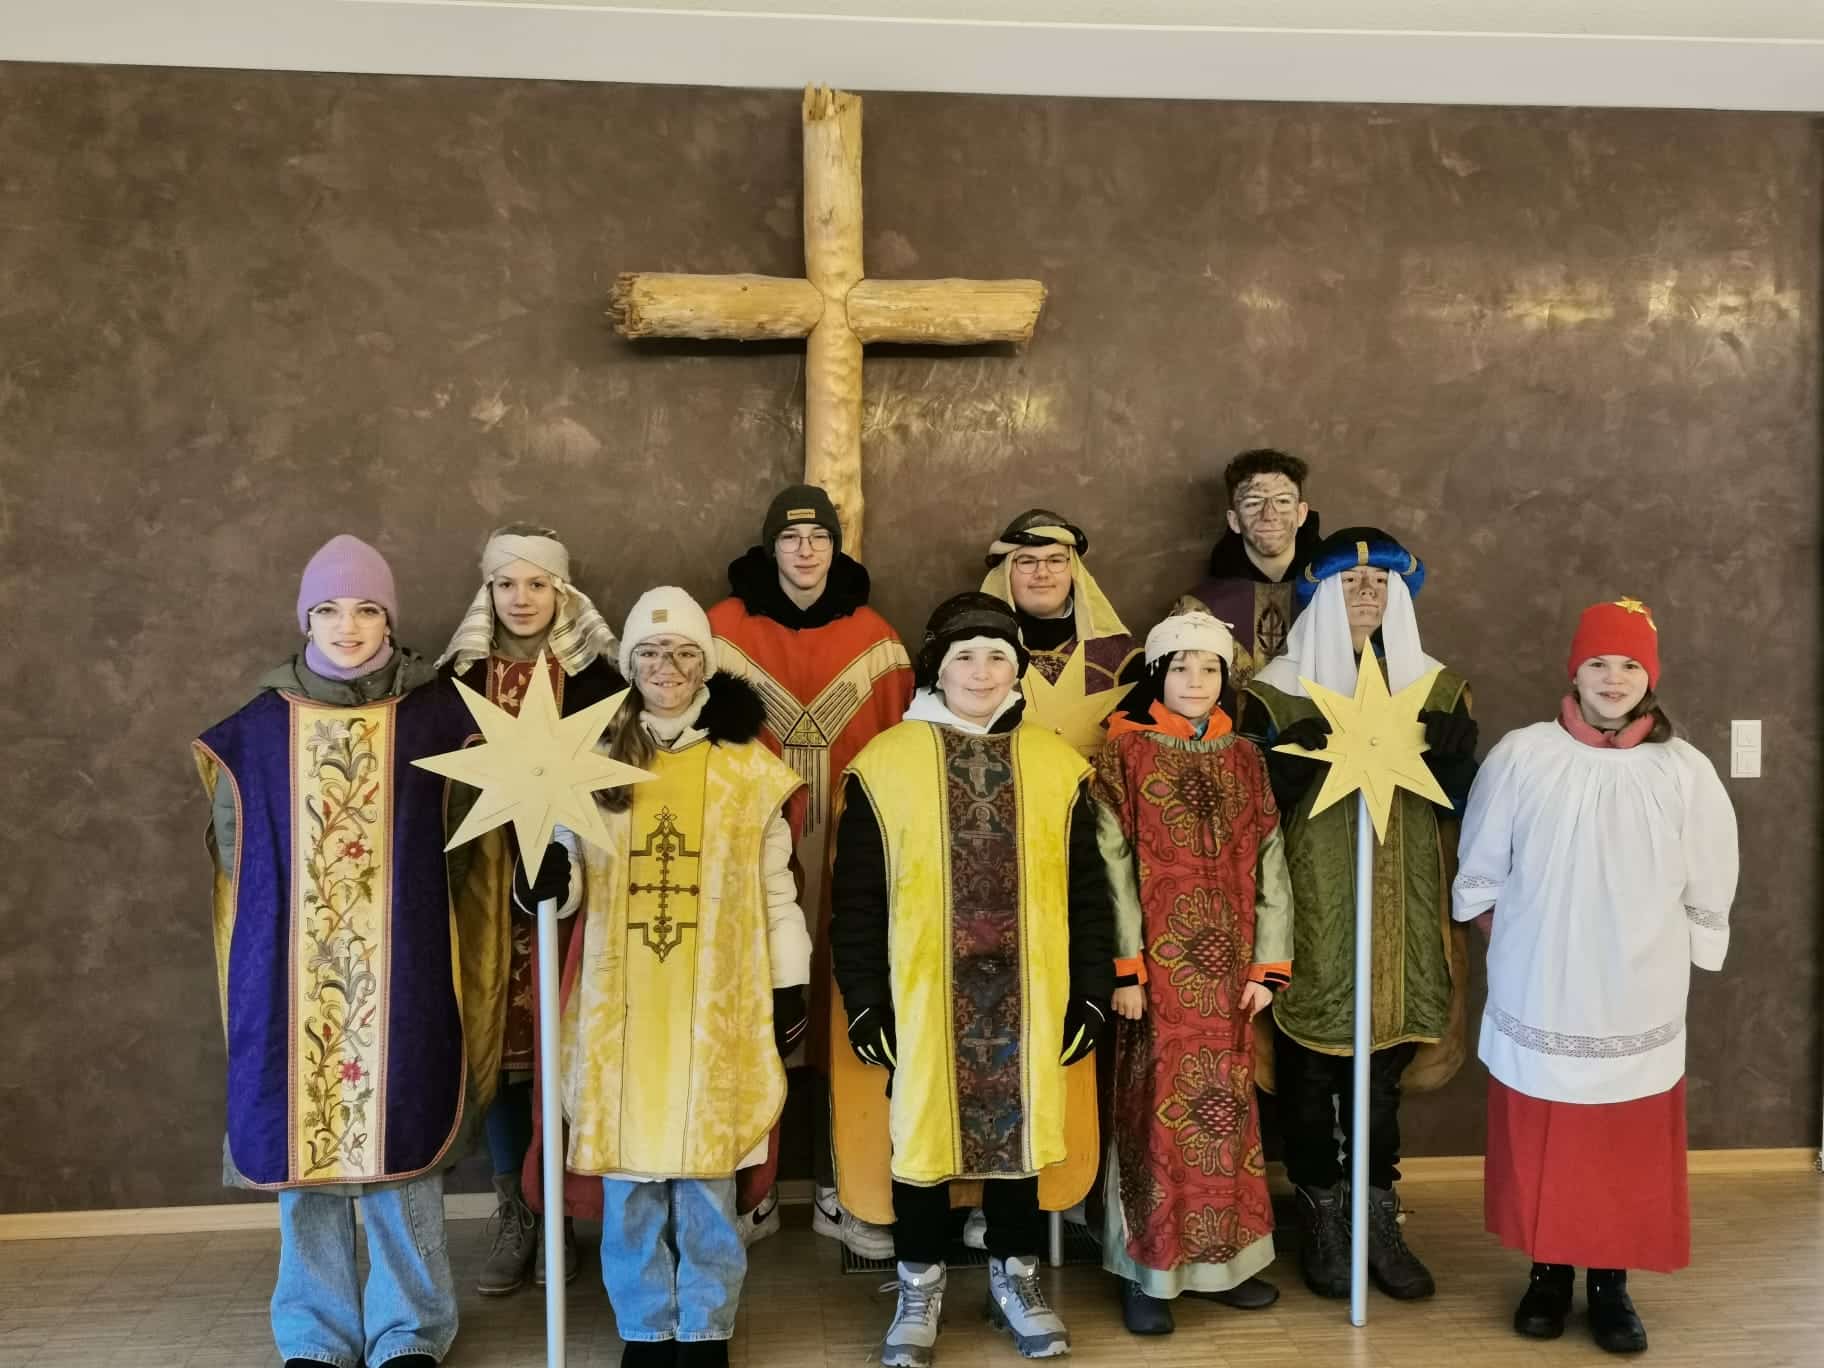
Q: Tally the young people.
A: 10